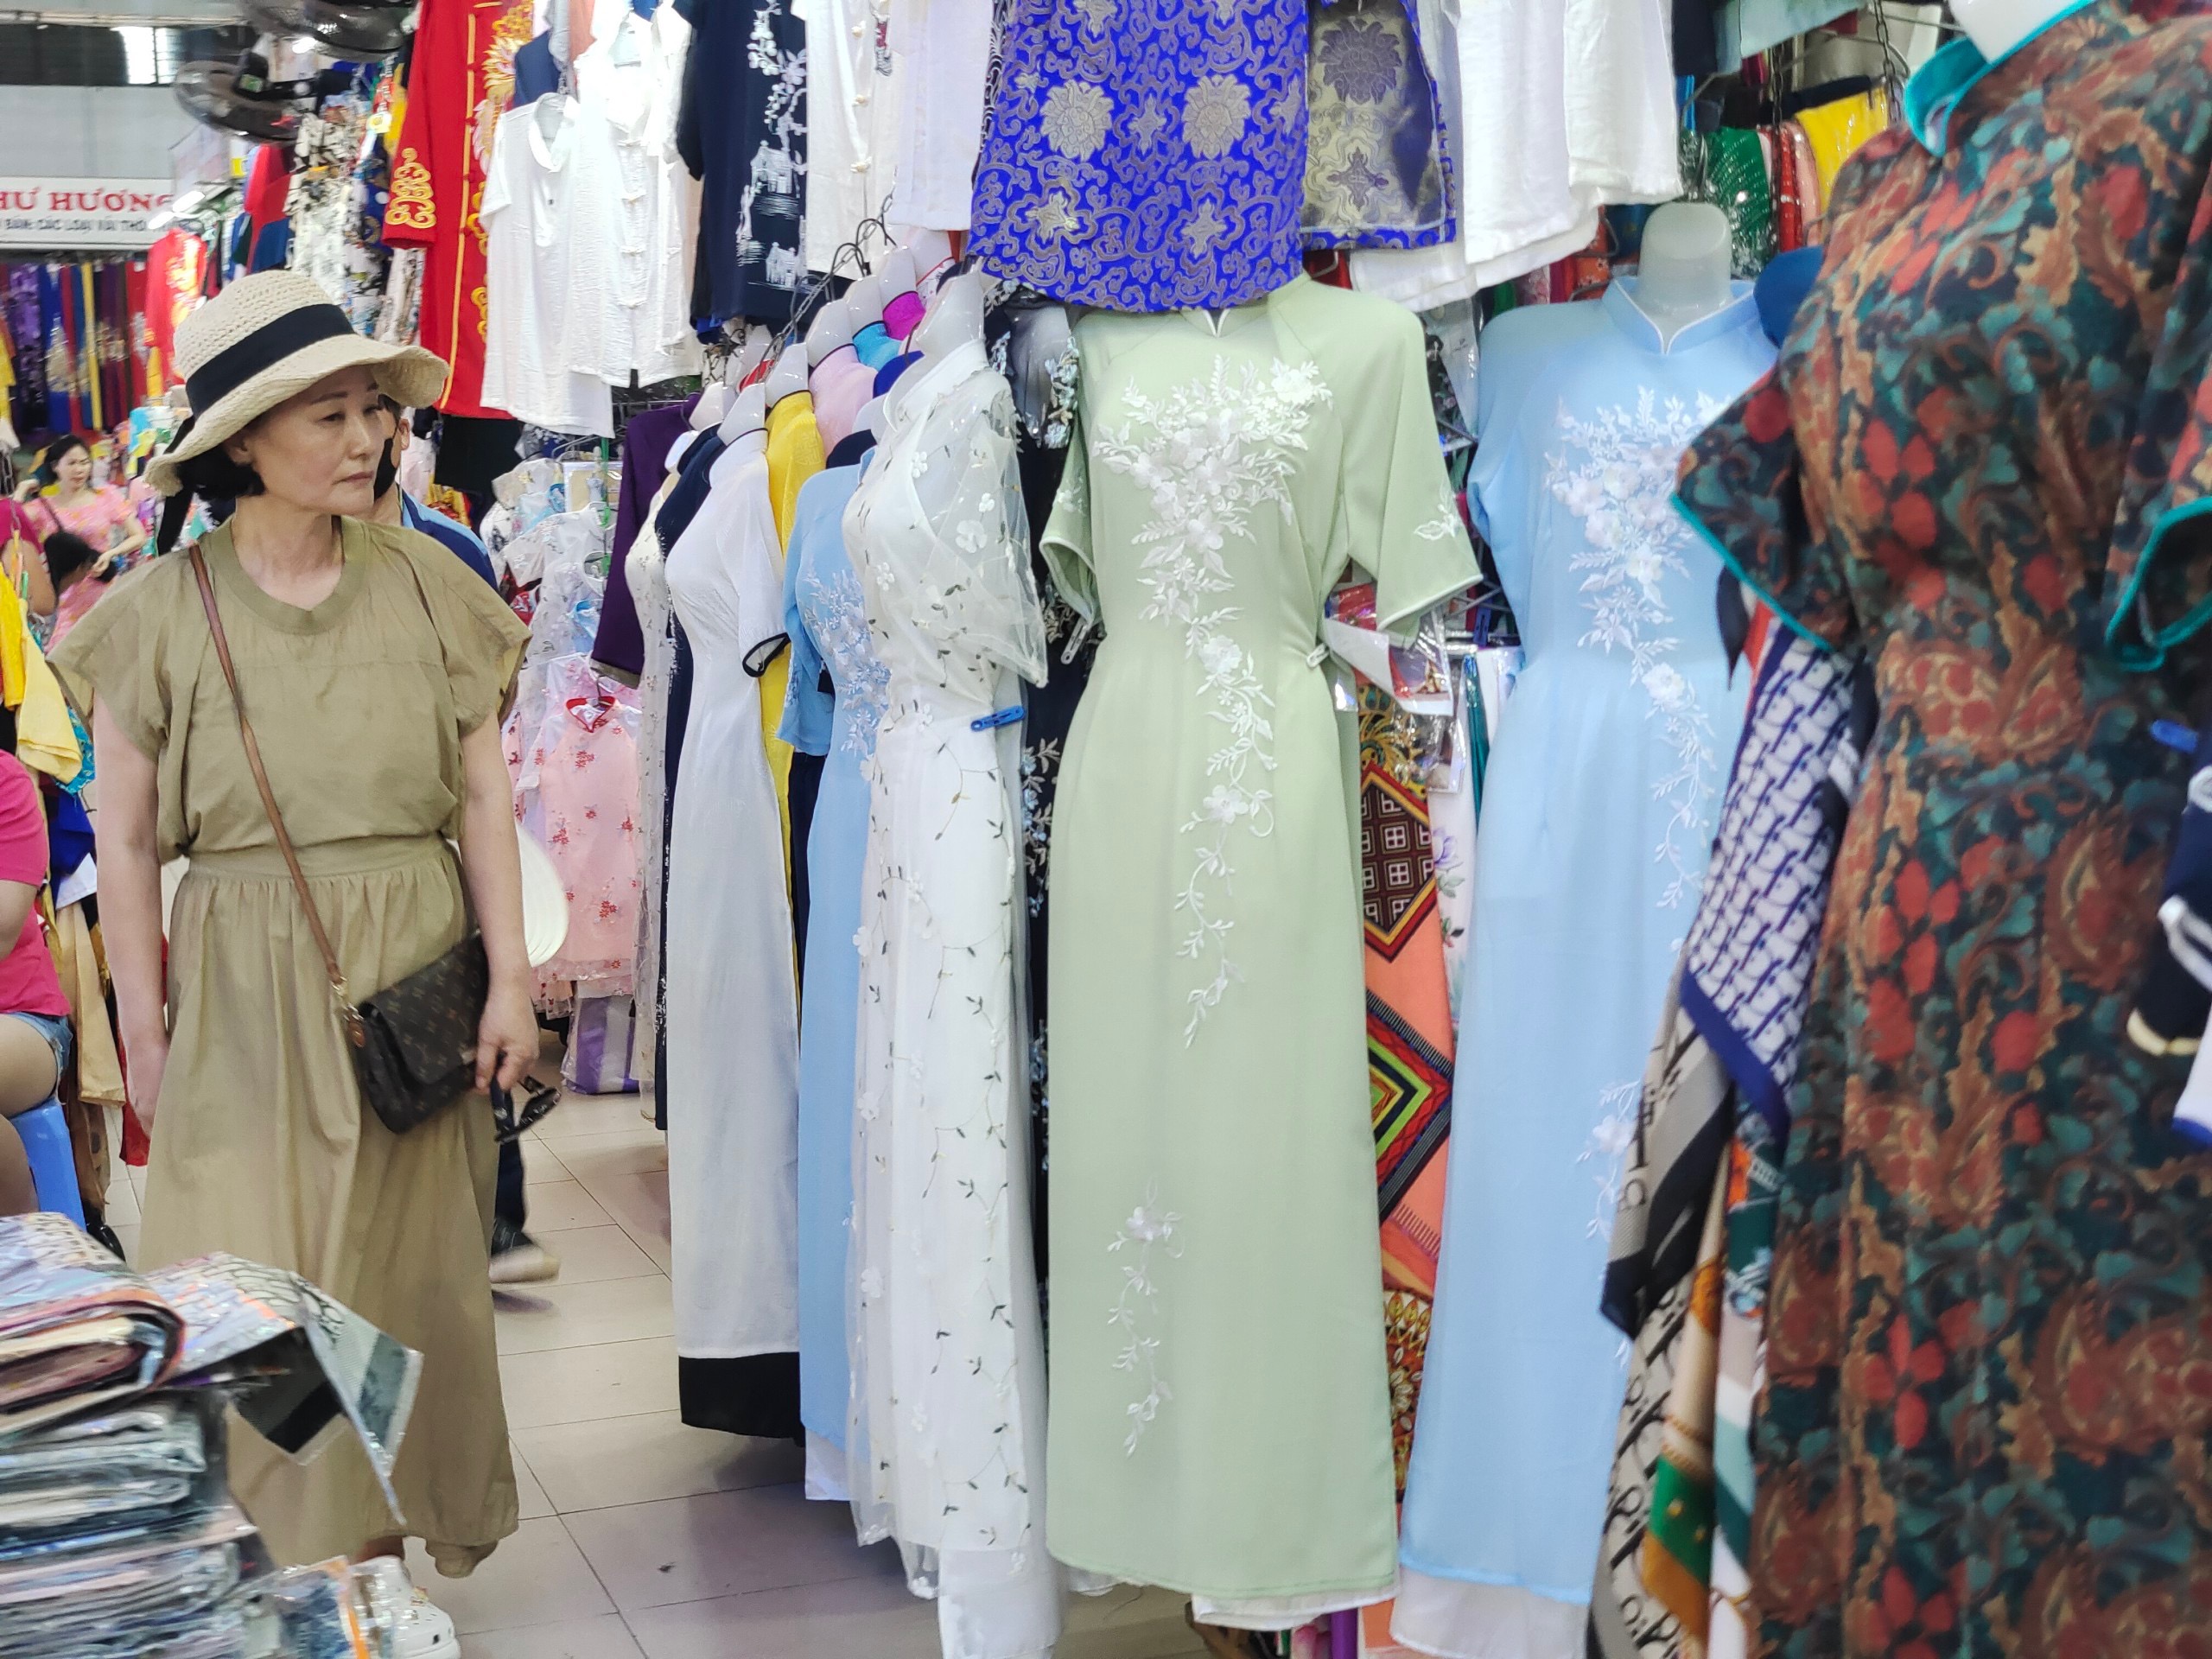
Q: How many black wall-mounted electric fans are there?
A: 2